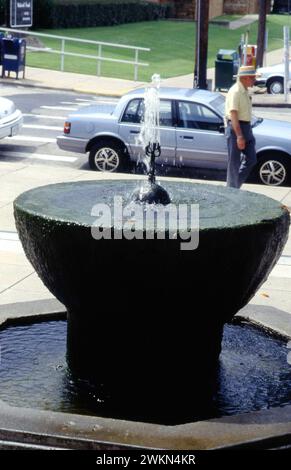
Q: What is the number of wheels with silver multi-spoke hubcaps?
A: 2